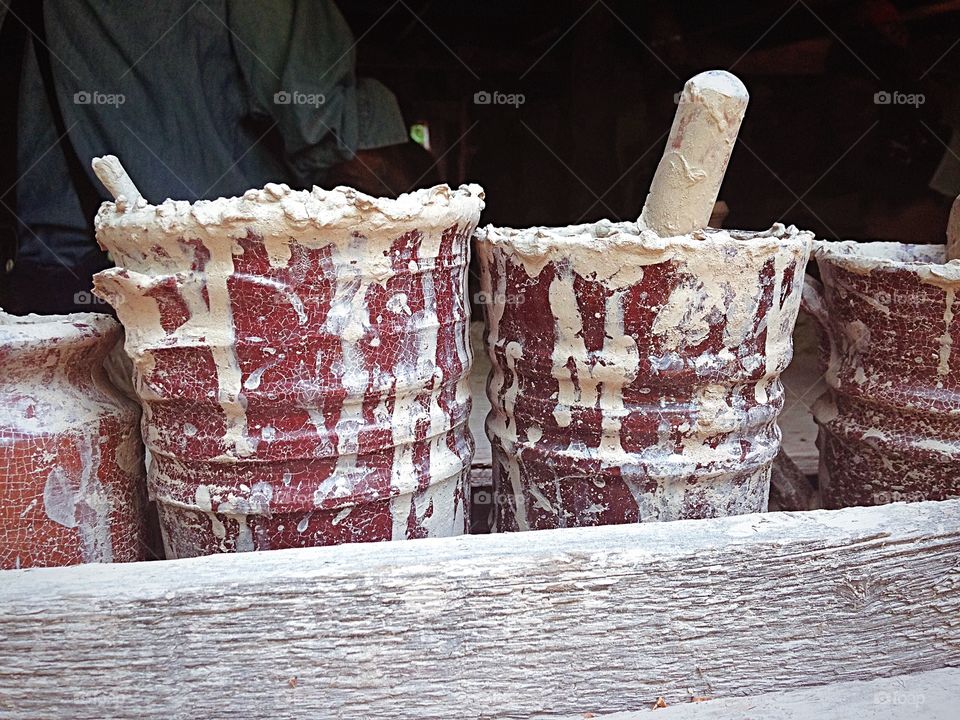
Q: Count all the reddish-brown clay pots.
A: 4